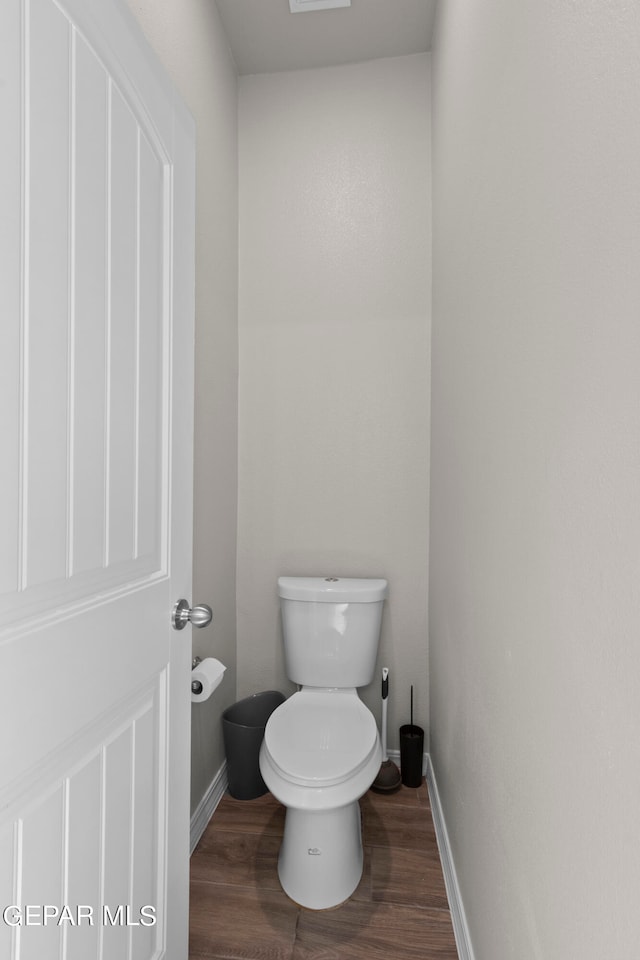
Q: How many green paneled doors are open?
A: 0